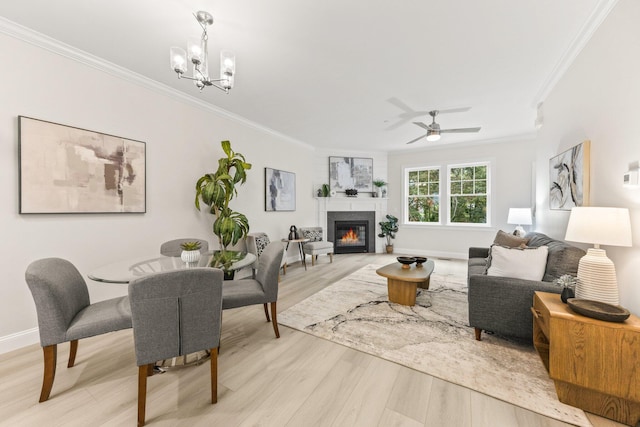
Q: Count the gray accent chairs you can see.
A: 2